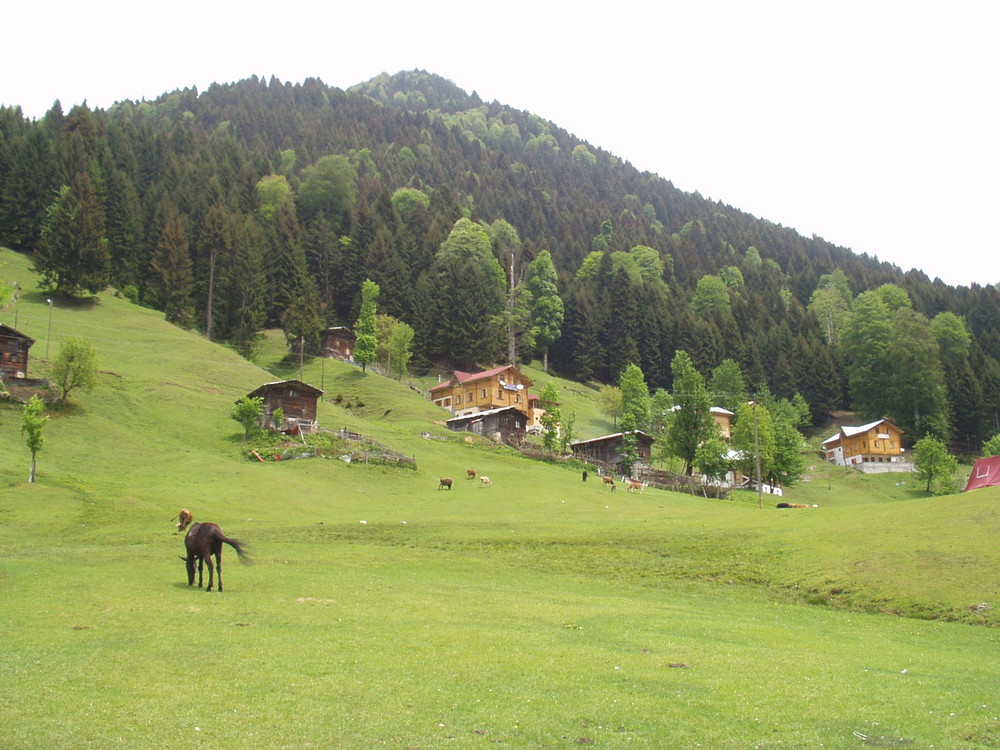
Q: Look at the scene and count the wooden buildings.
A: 8